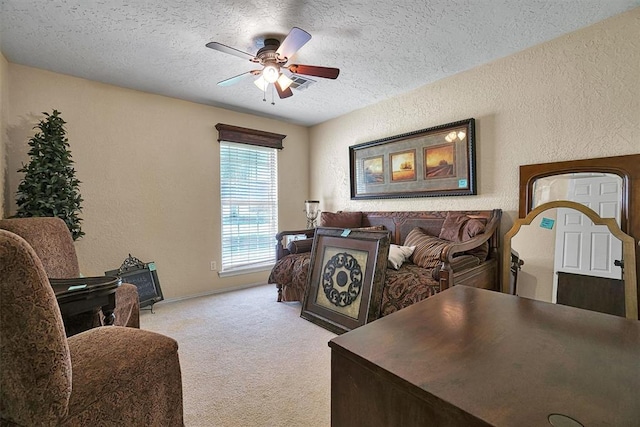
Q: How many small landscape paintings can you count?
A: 3